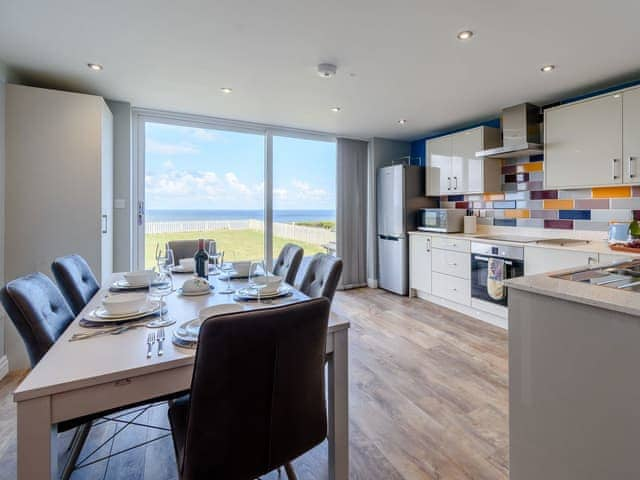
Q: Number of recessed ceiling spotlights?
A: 6